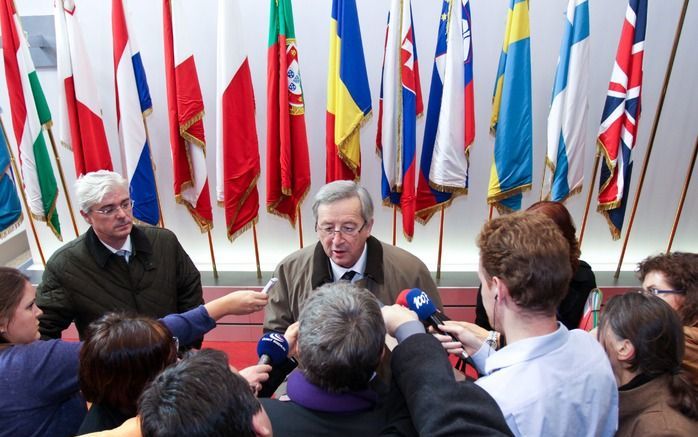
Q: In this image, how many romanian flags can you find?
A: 1